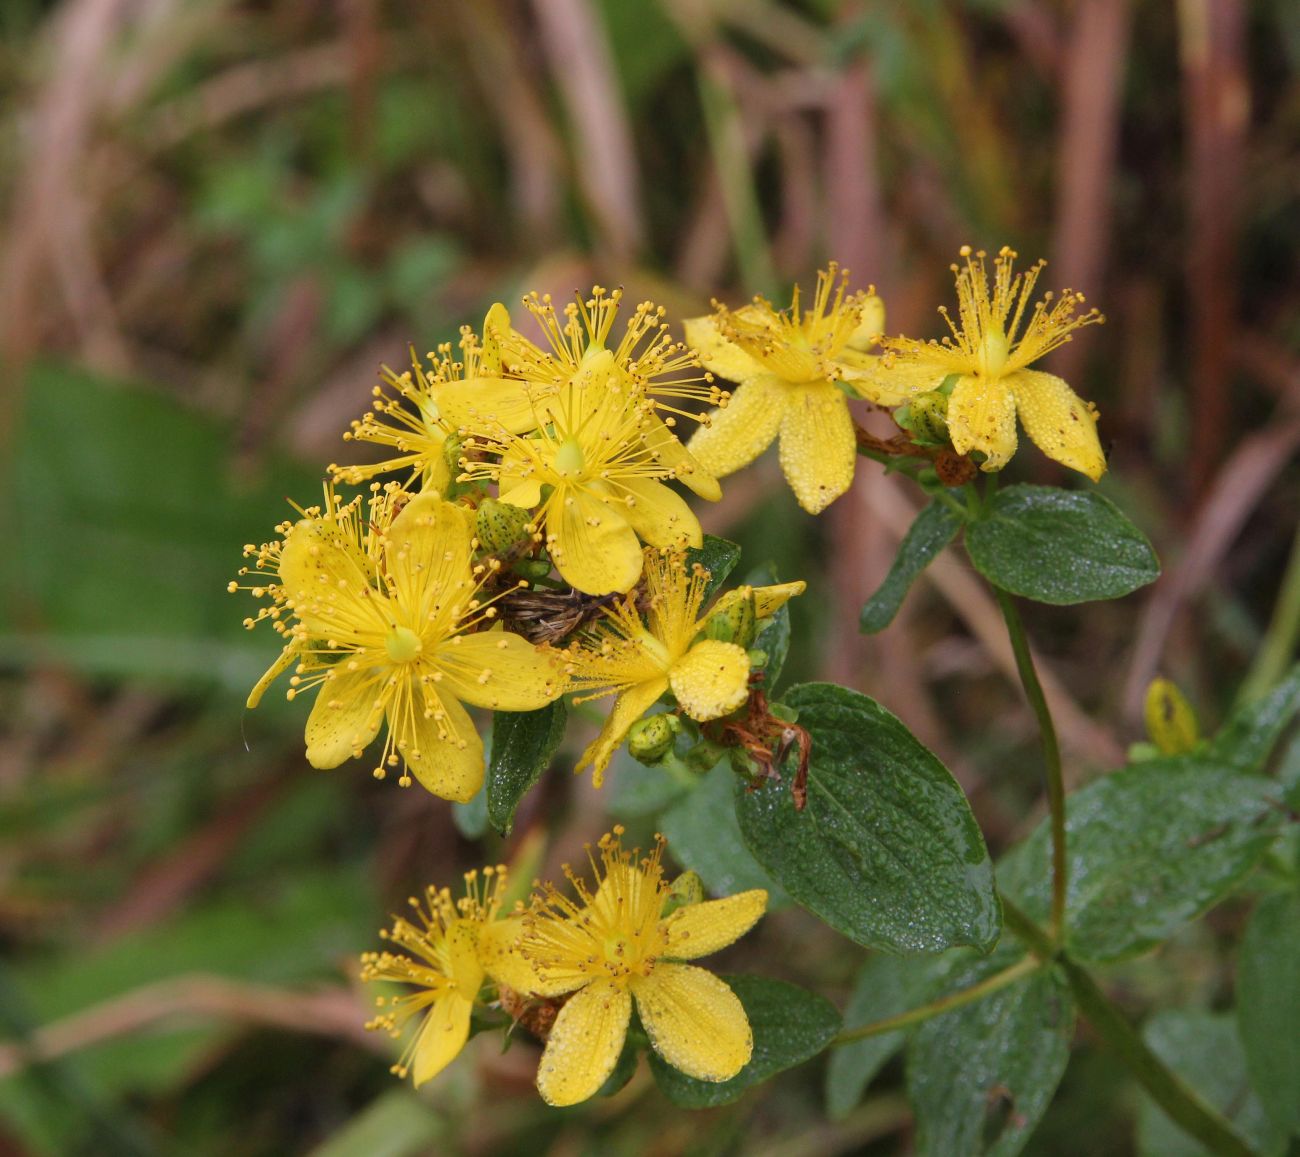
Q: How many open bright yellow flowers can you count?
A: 10